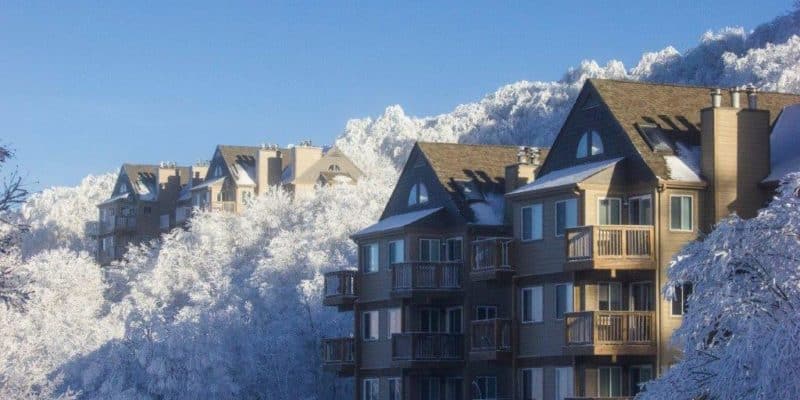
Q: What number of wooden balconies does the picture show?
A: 8